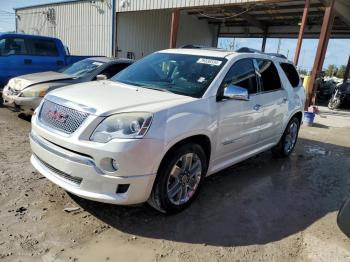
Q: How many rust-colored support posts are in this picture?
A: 3